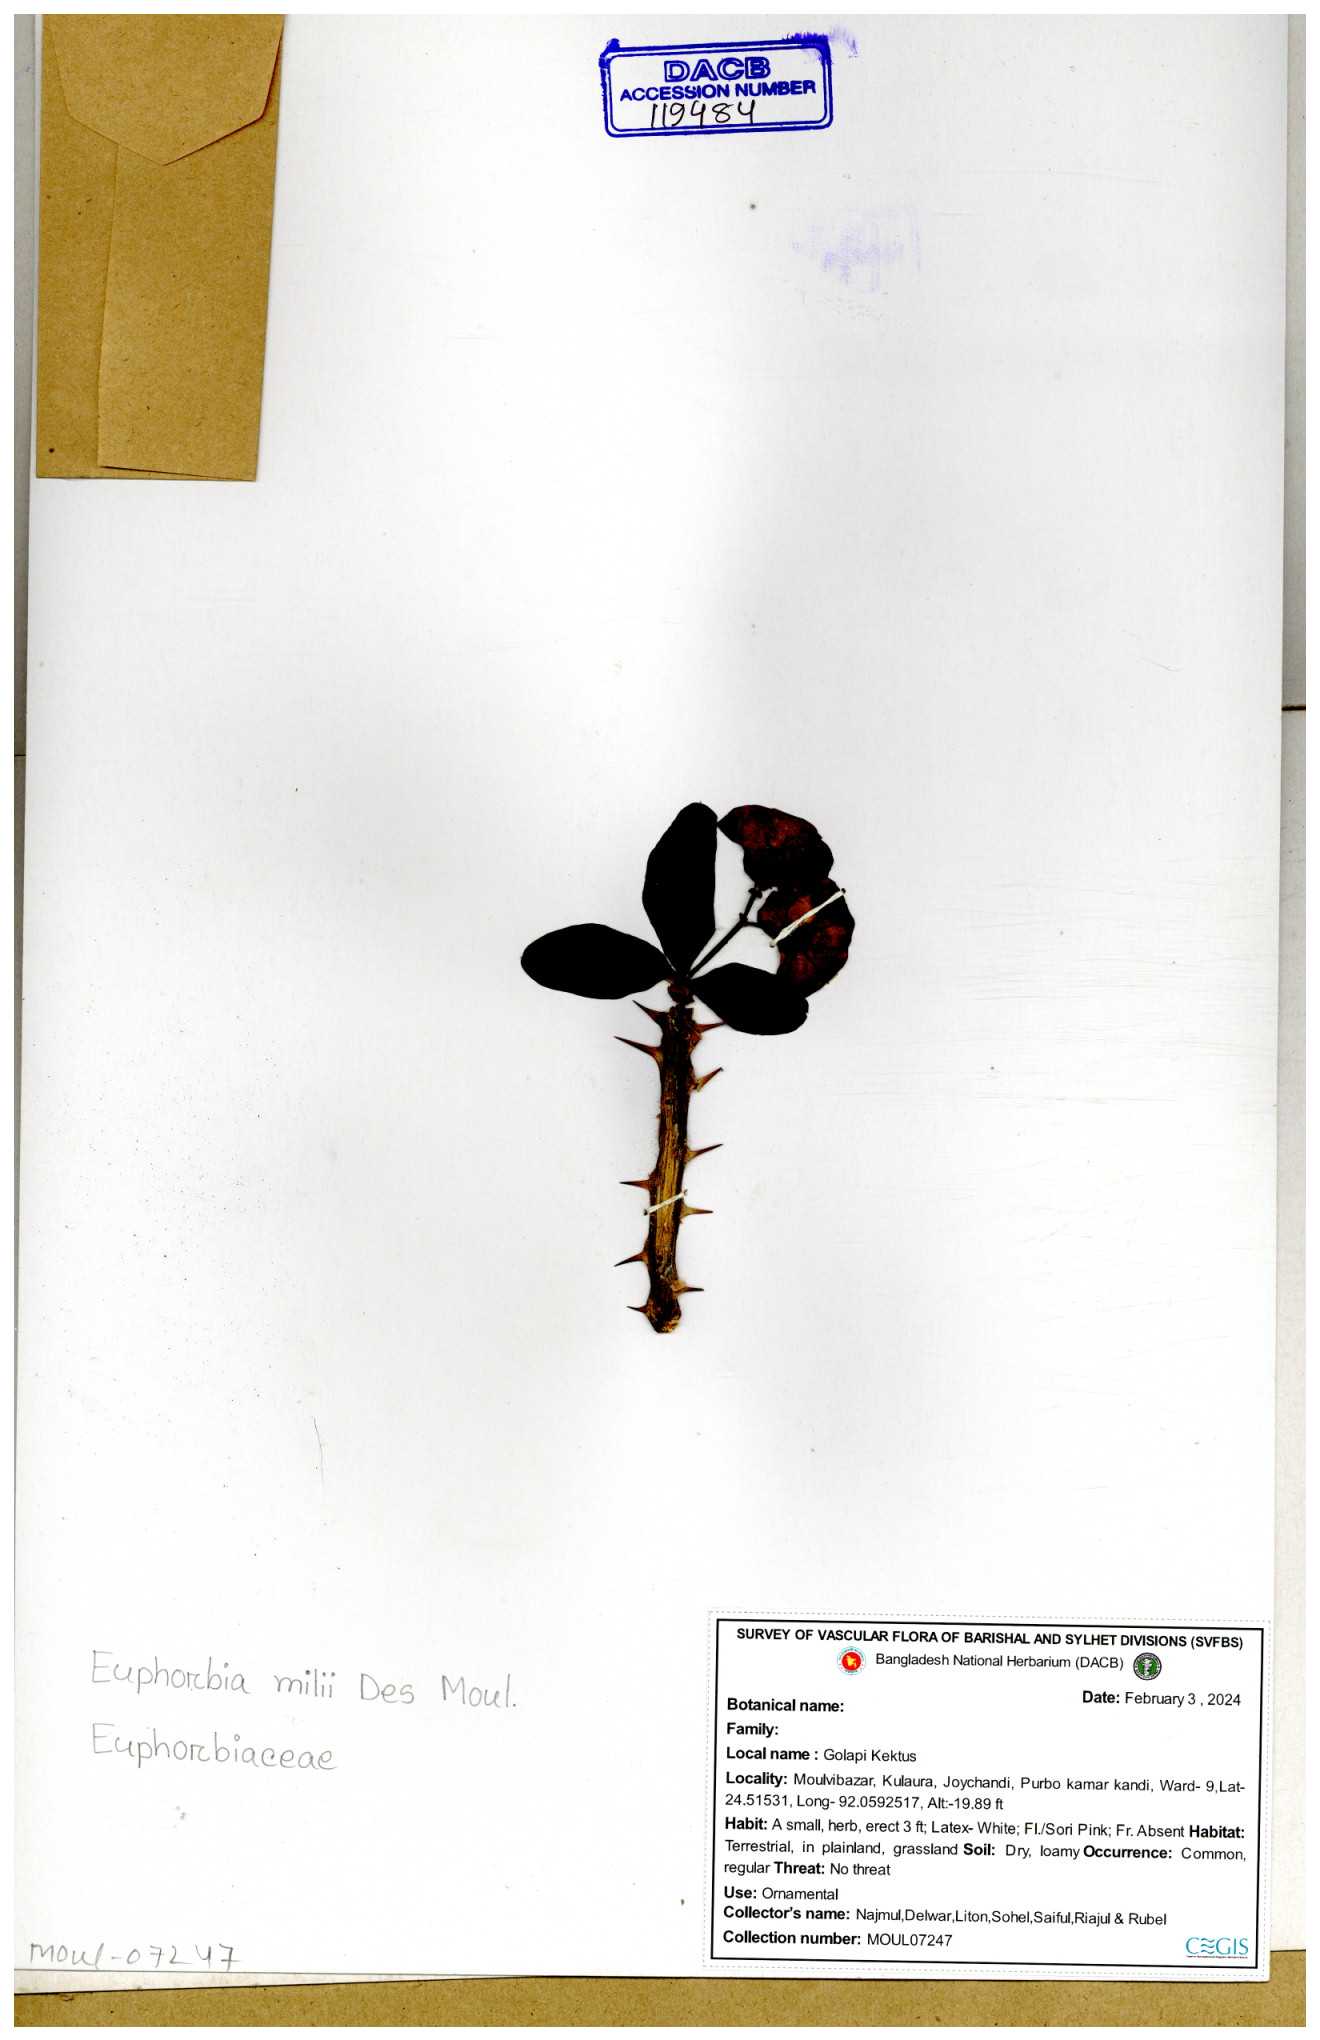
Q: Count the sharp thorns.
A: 10